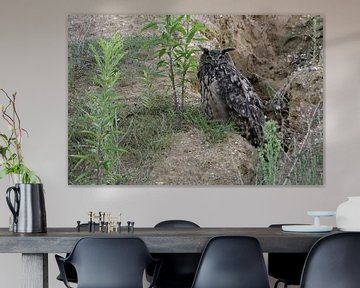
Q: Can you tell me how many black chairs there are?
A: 6